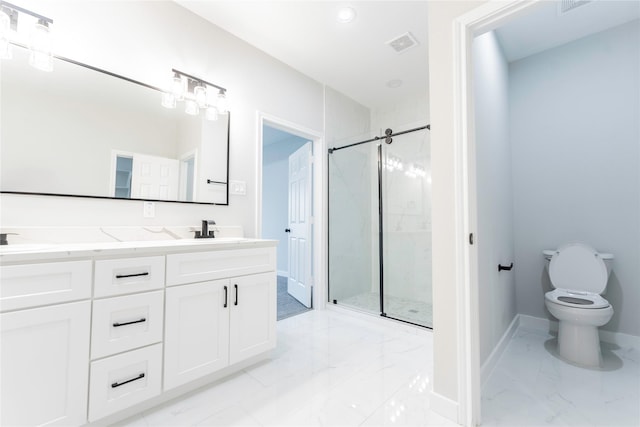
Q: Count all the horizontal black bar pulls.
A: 3